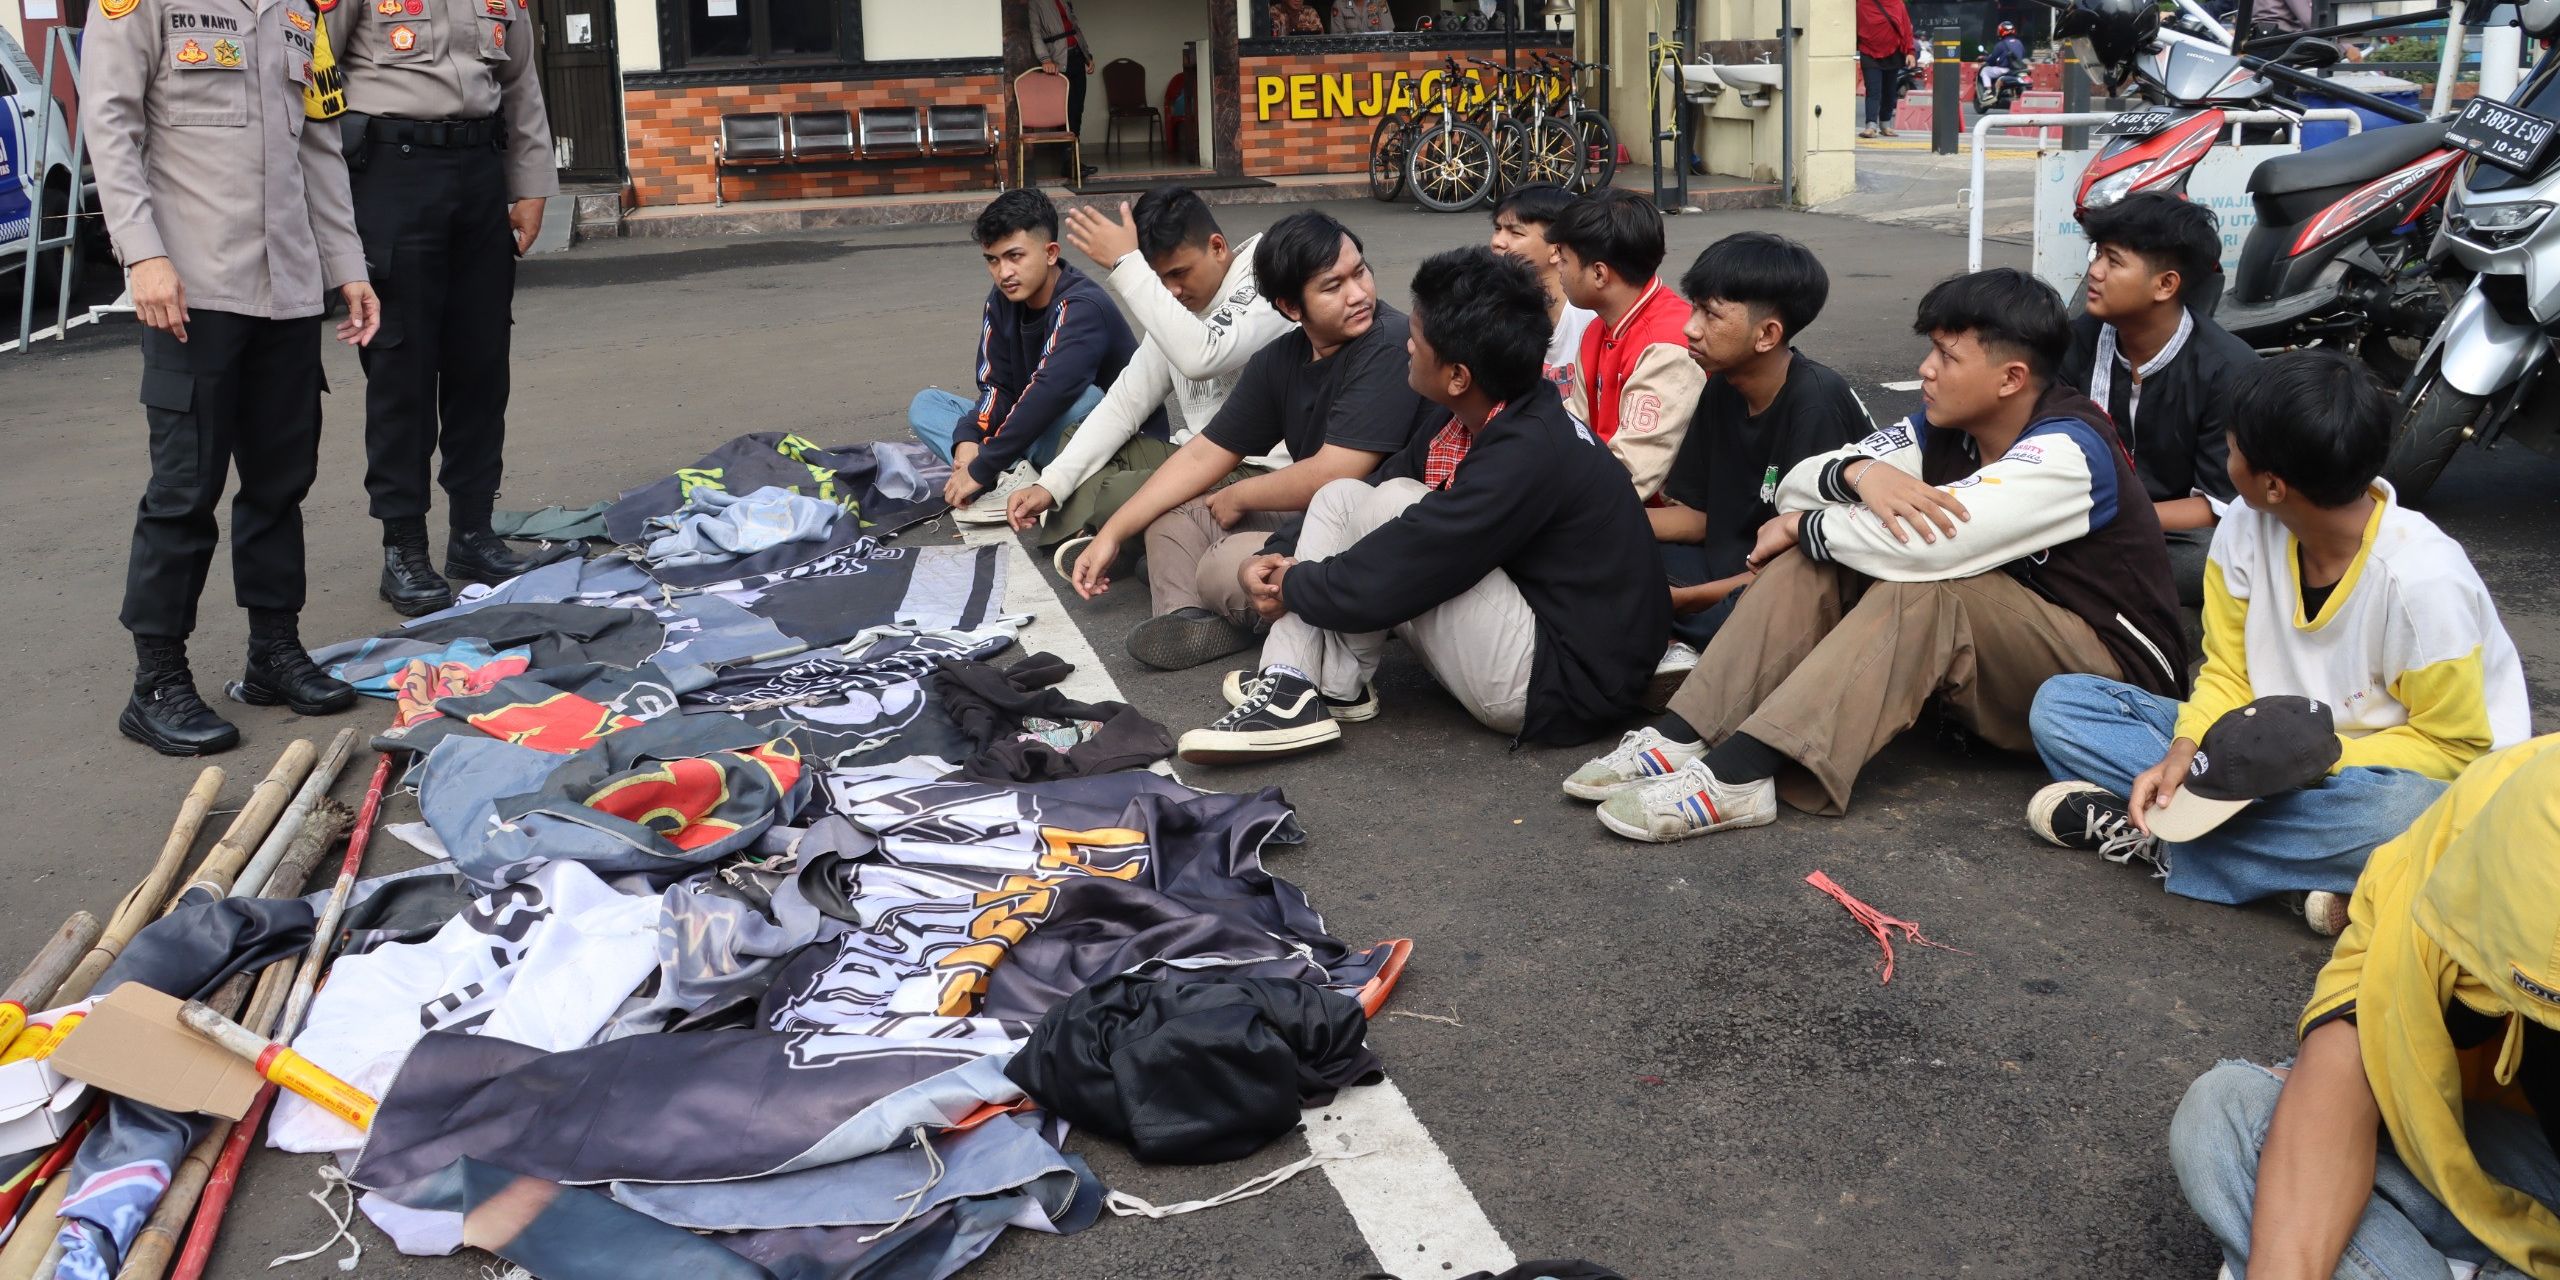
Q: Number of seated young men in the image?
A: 11